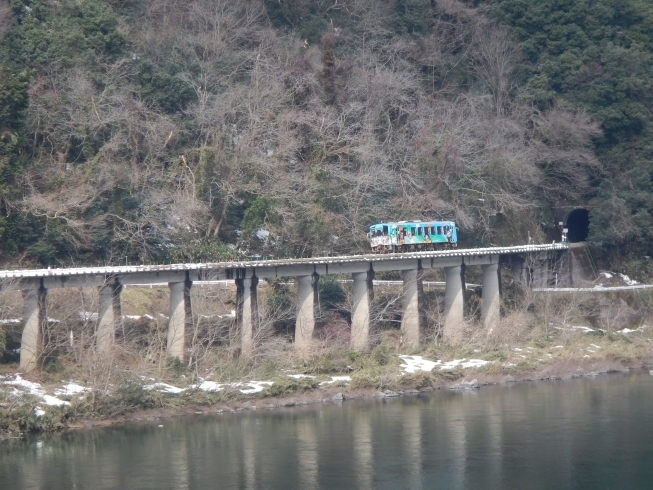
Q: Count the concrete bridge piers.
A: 9